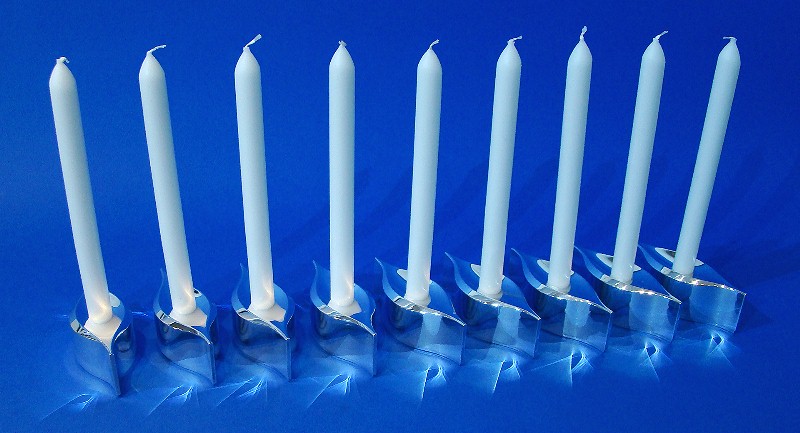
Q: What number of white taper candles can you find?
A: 9